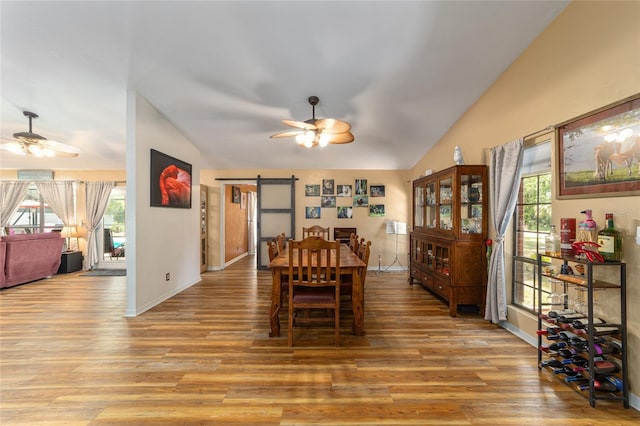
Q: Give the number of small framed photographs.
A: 10